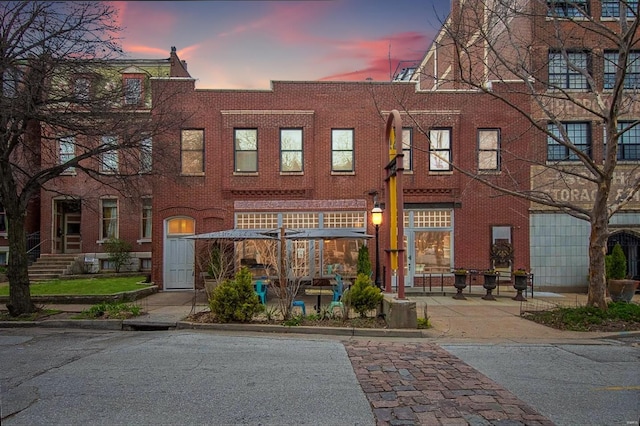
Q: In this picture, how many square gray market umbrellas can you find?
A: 2